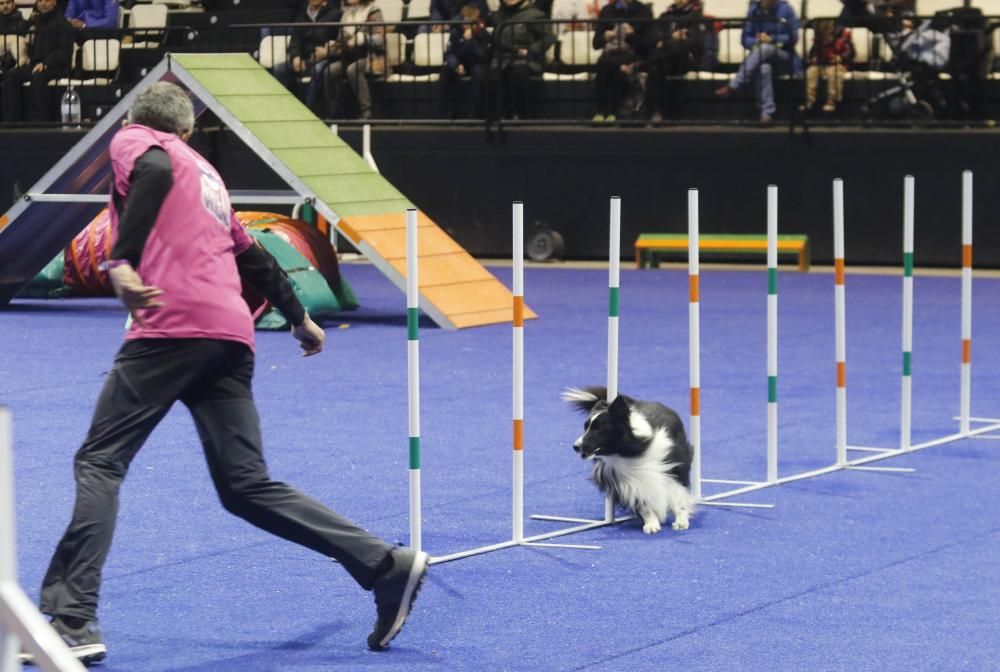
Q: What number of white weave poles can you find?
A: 8